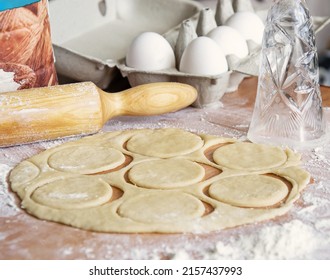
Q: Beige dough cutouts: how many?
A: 7